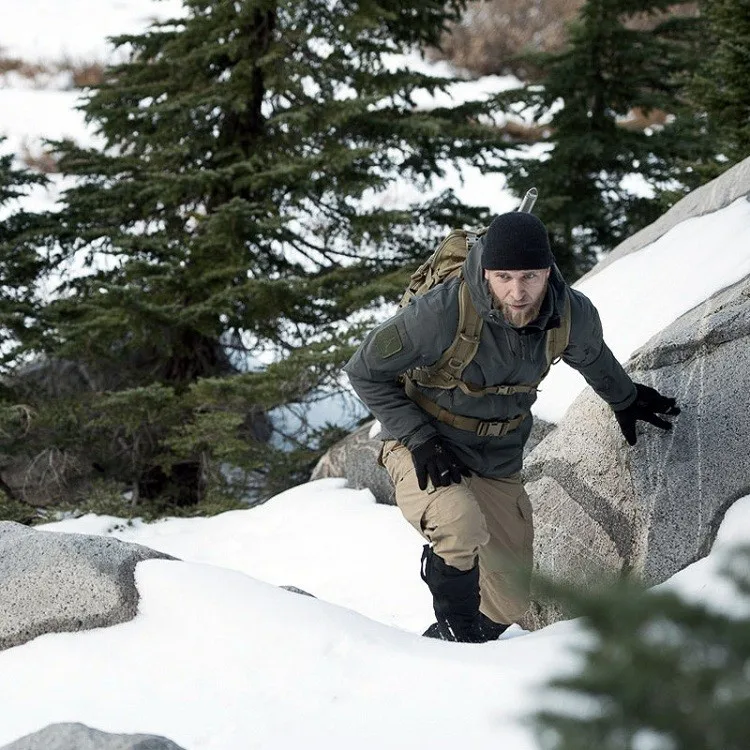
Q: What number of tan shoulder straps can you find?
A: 2